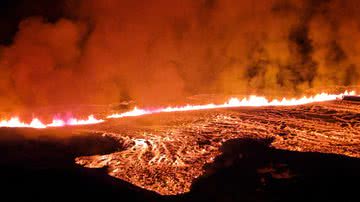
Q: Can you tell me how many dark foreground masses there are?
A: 2